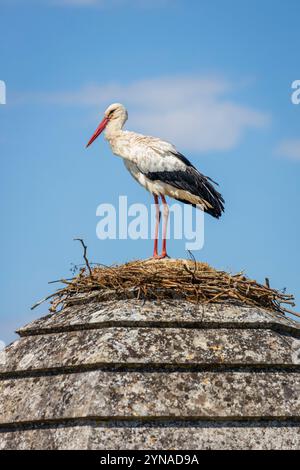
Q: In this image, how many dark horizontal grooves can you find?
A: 3